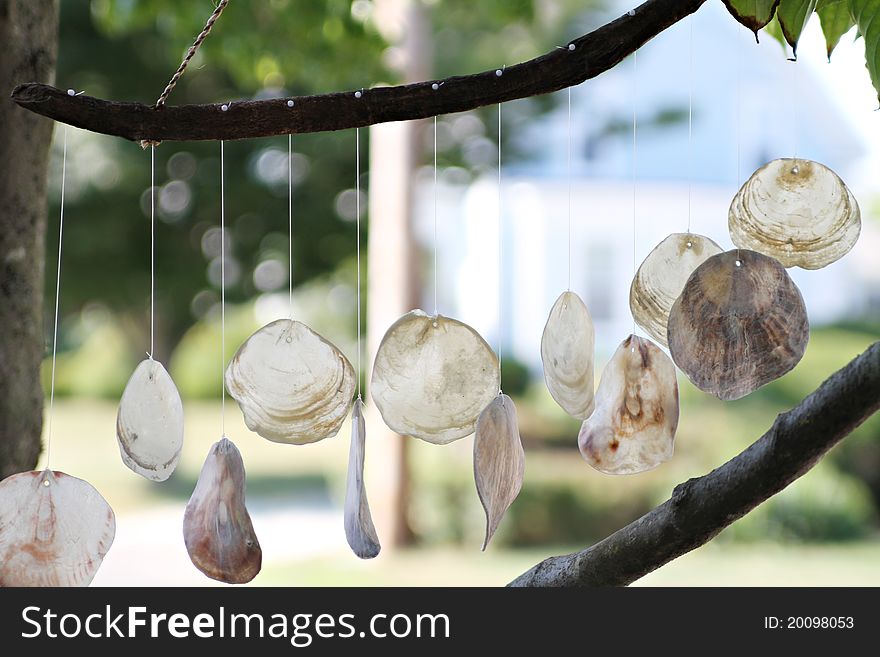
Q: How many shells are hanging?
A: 12